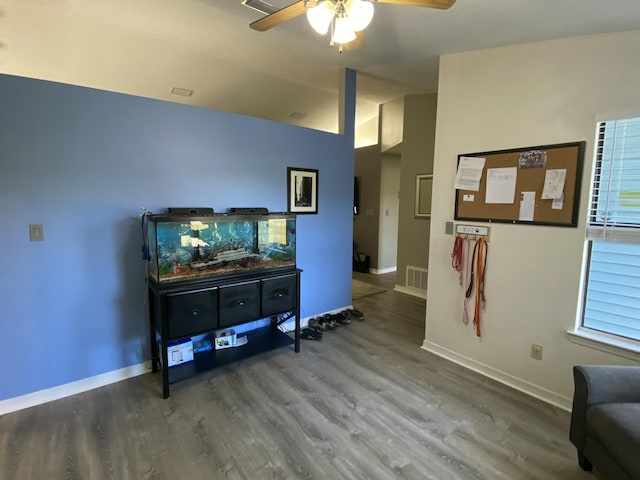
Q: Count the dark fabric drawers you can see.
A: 3